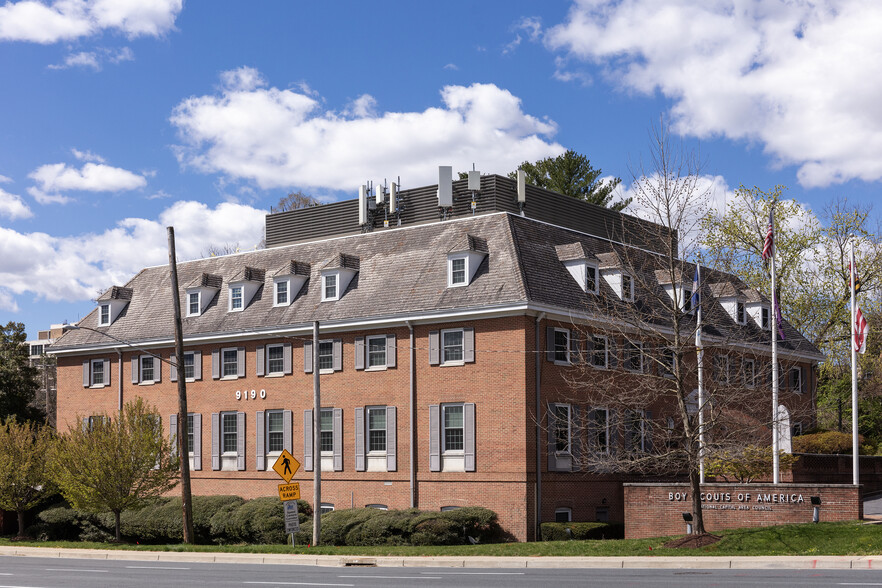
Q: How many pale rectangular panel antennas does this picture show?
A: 6